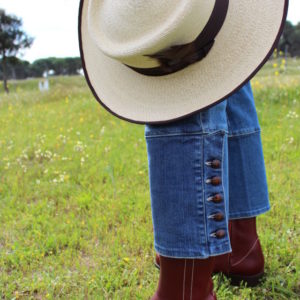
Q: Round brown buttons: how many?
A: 5